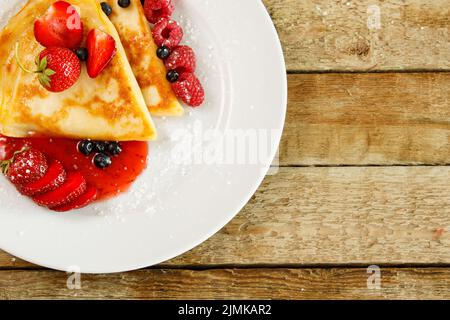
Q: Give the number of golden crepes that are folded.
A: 2